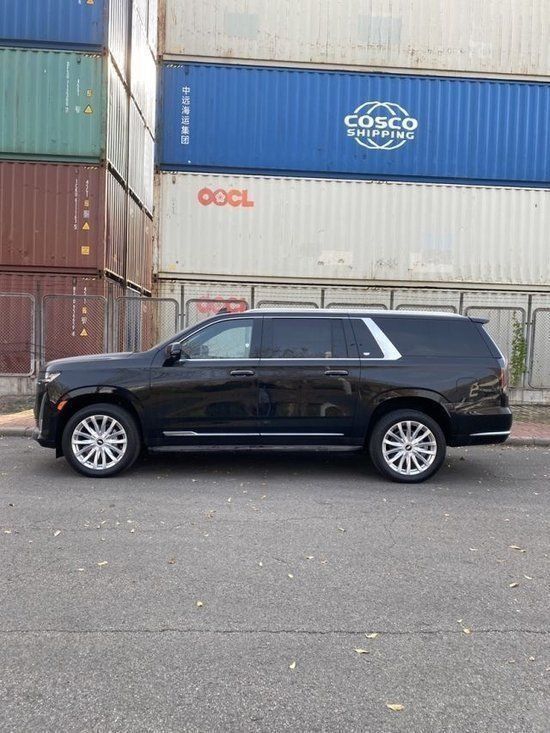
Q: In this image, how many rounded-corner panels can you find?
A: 9